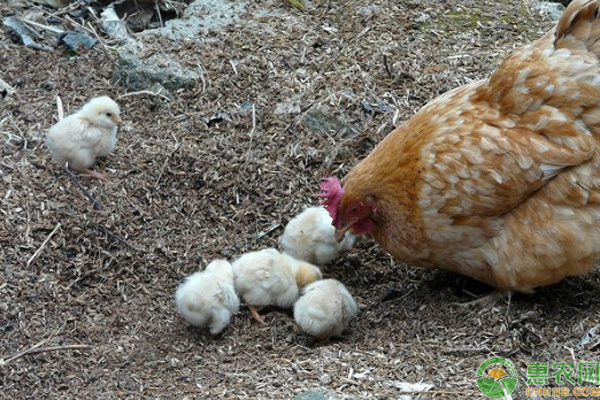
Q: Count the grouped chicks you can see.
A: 4